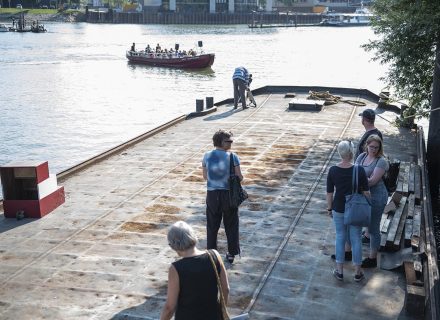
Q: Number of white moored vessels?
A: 1